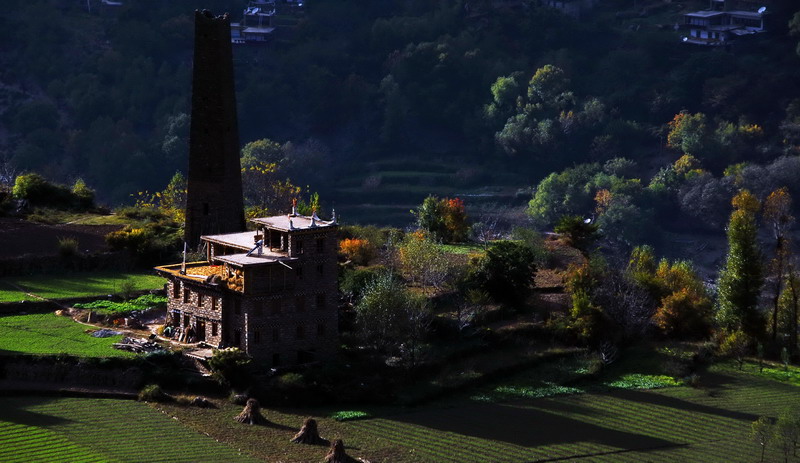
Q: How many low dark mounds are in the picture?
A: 3